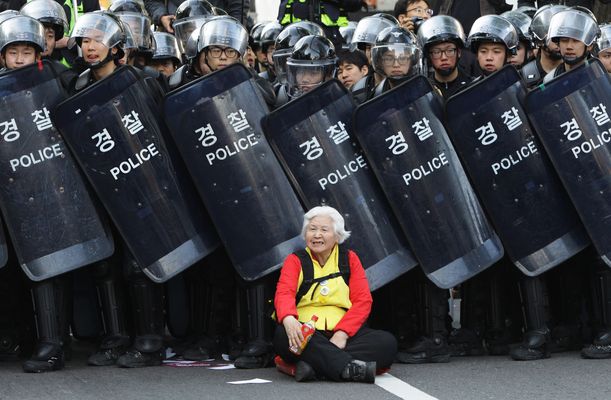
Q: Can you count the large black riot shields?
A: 7